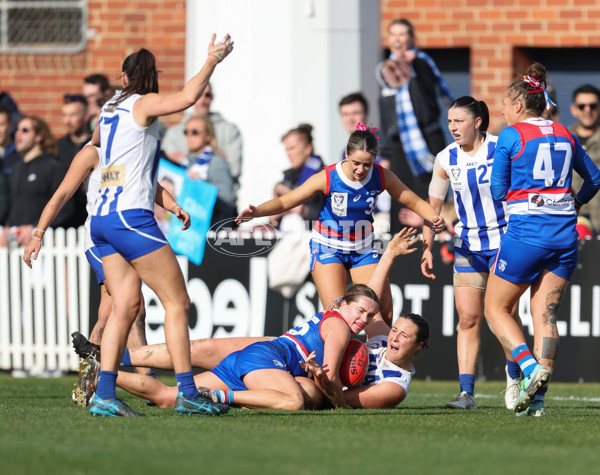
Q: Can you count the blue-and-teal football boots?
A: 2